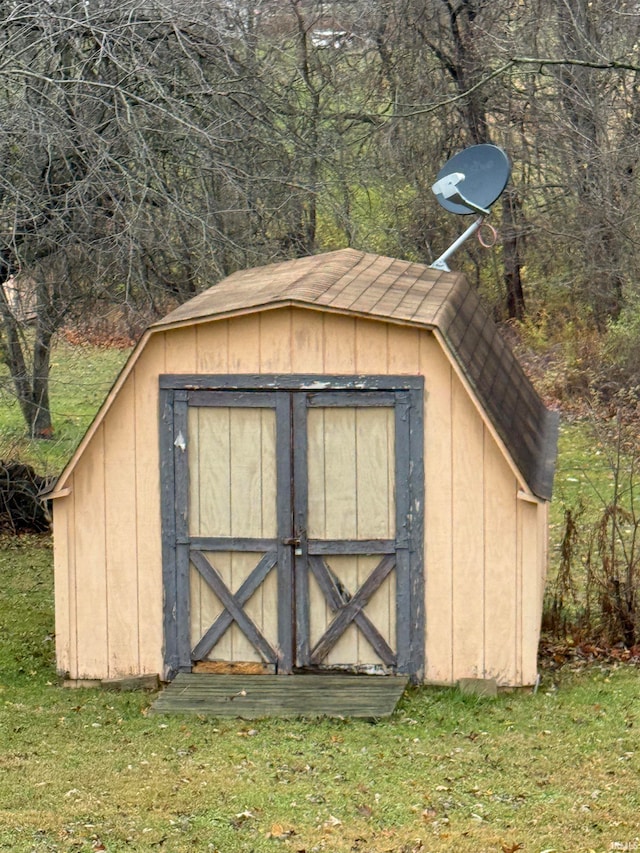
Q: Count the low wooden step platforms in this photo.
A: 1